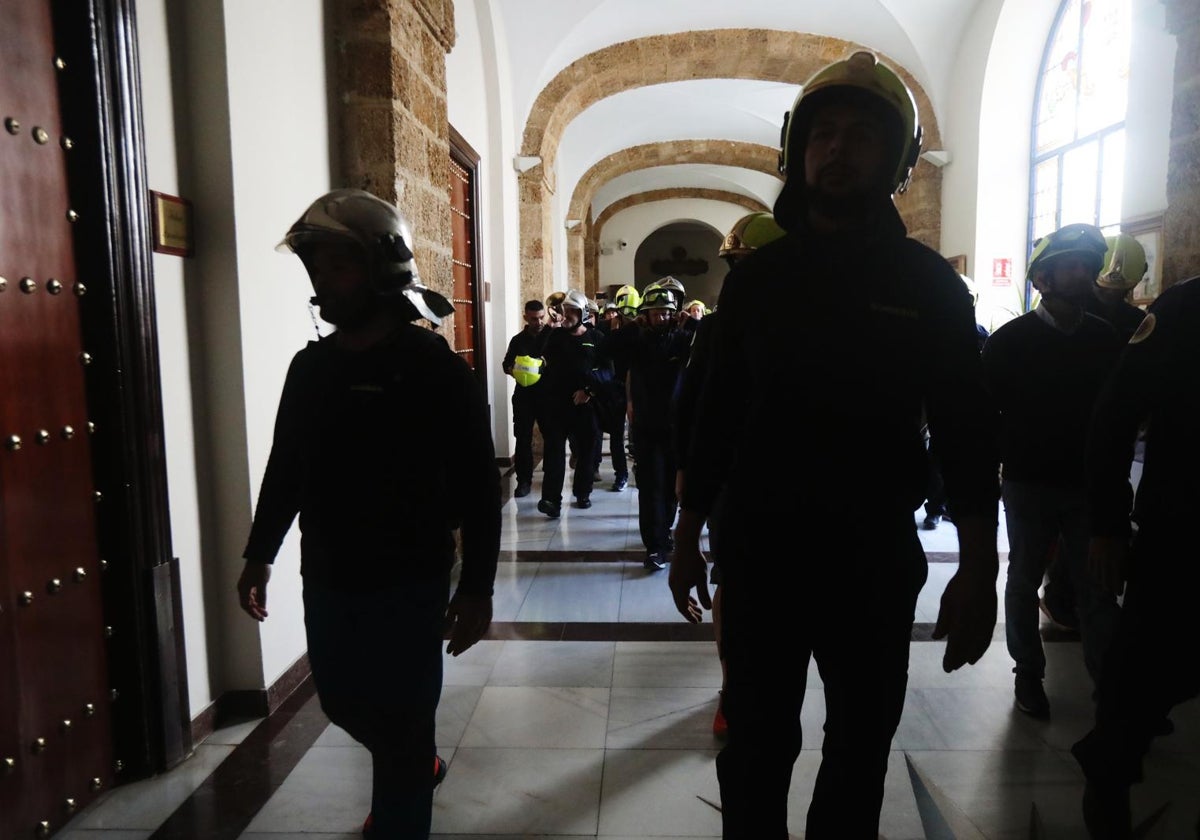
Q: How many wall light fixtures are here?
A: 3